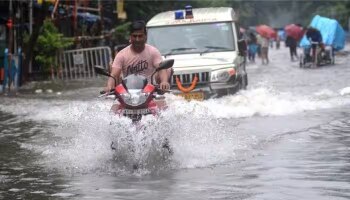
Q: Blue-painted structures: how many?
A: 1